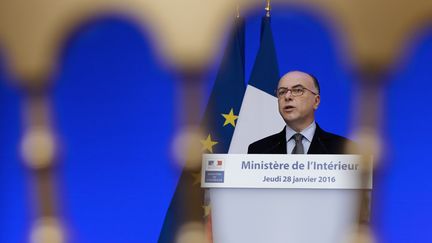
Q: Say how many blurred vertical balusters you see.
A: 3